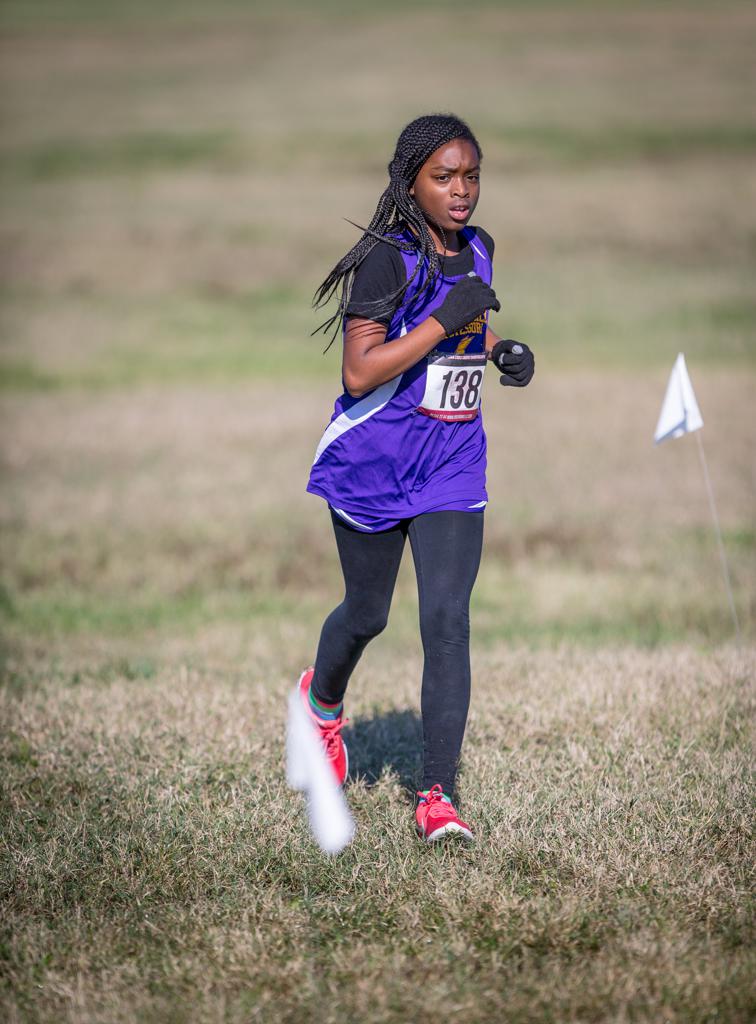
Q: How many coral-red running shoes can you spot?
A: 2